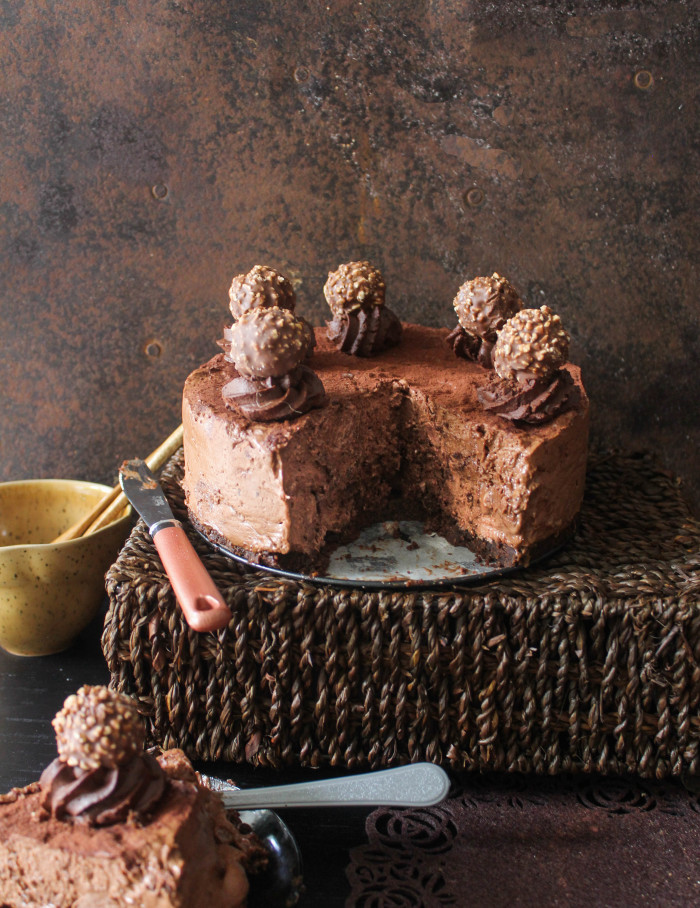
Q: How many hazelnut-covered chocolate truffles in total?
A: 6